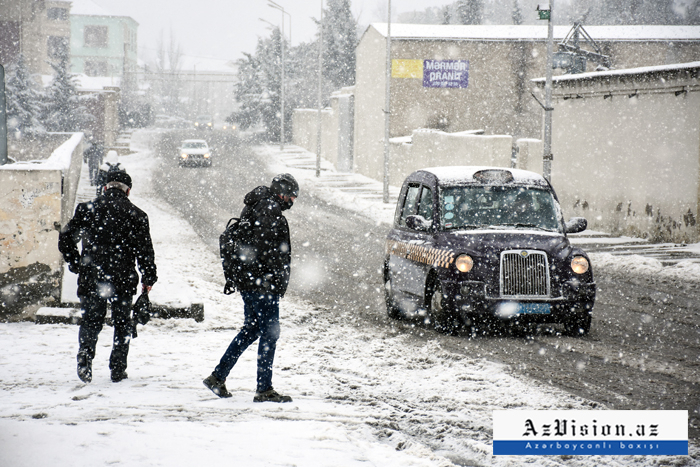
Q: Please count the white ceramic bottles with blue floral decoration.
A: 0